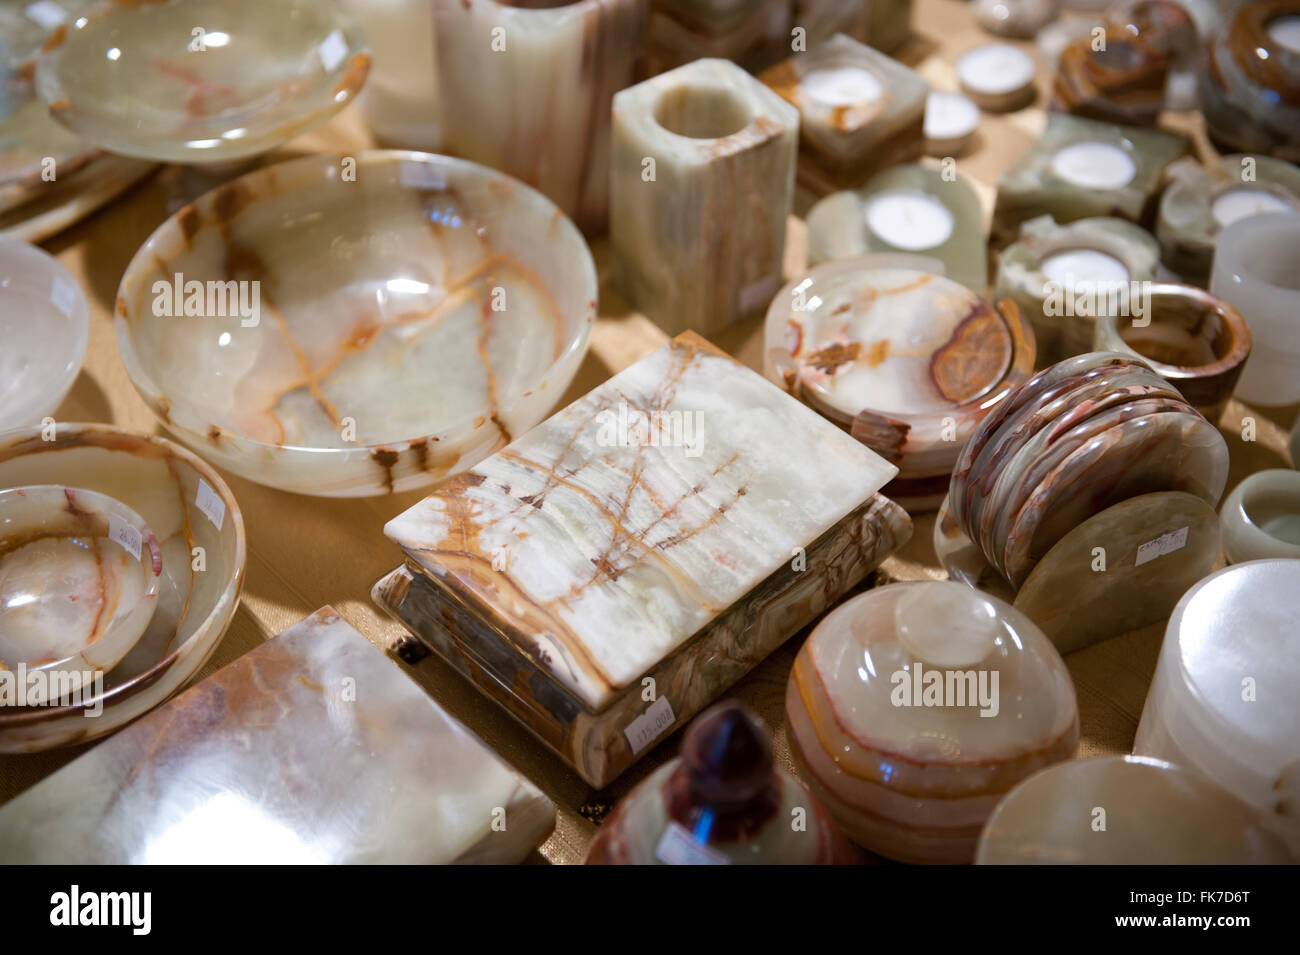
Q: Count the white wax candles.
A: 8